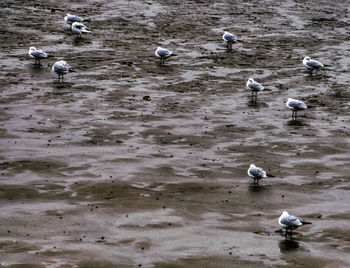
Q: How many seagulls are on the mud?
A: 11